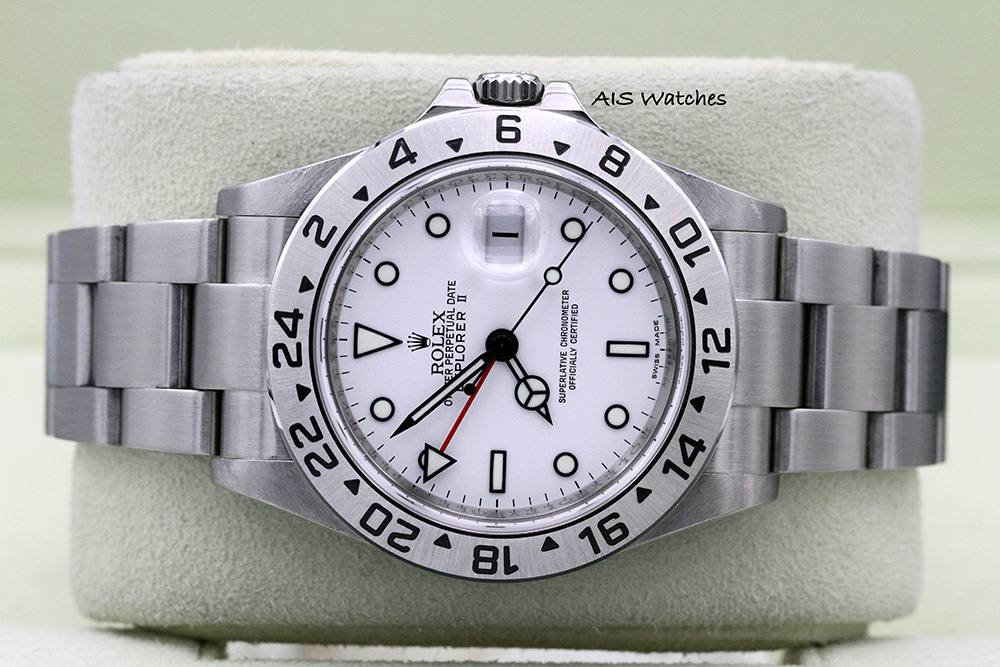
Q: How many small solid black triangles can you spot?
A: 12